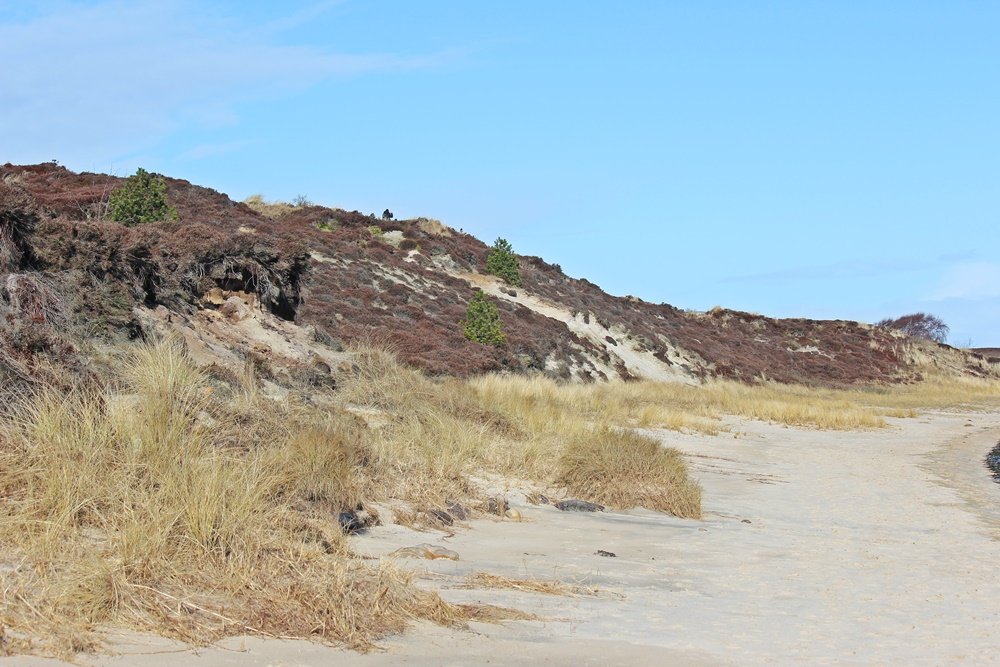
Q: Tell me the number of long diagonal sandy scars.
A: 1